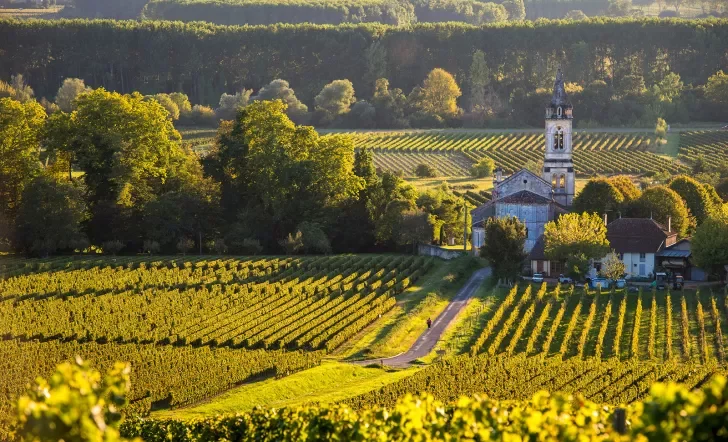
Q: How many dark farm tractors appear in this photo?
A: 2